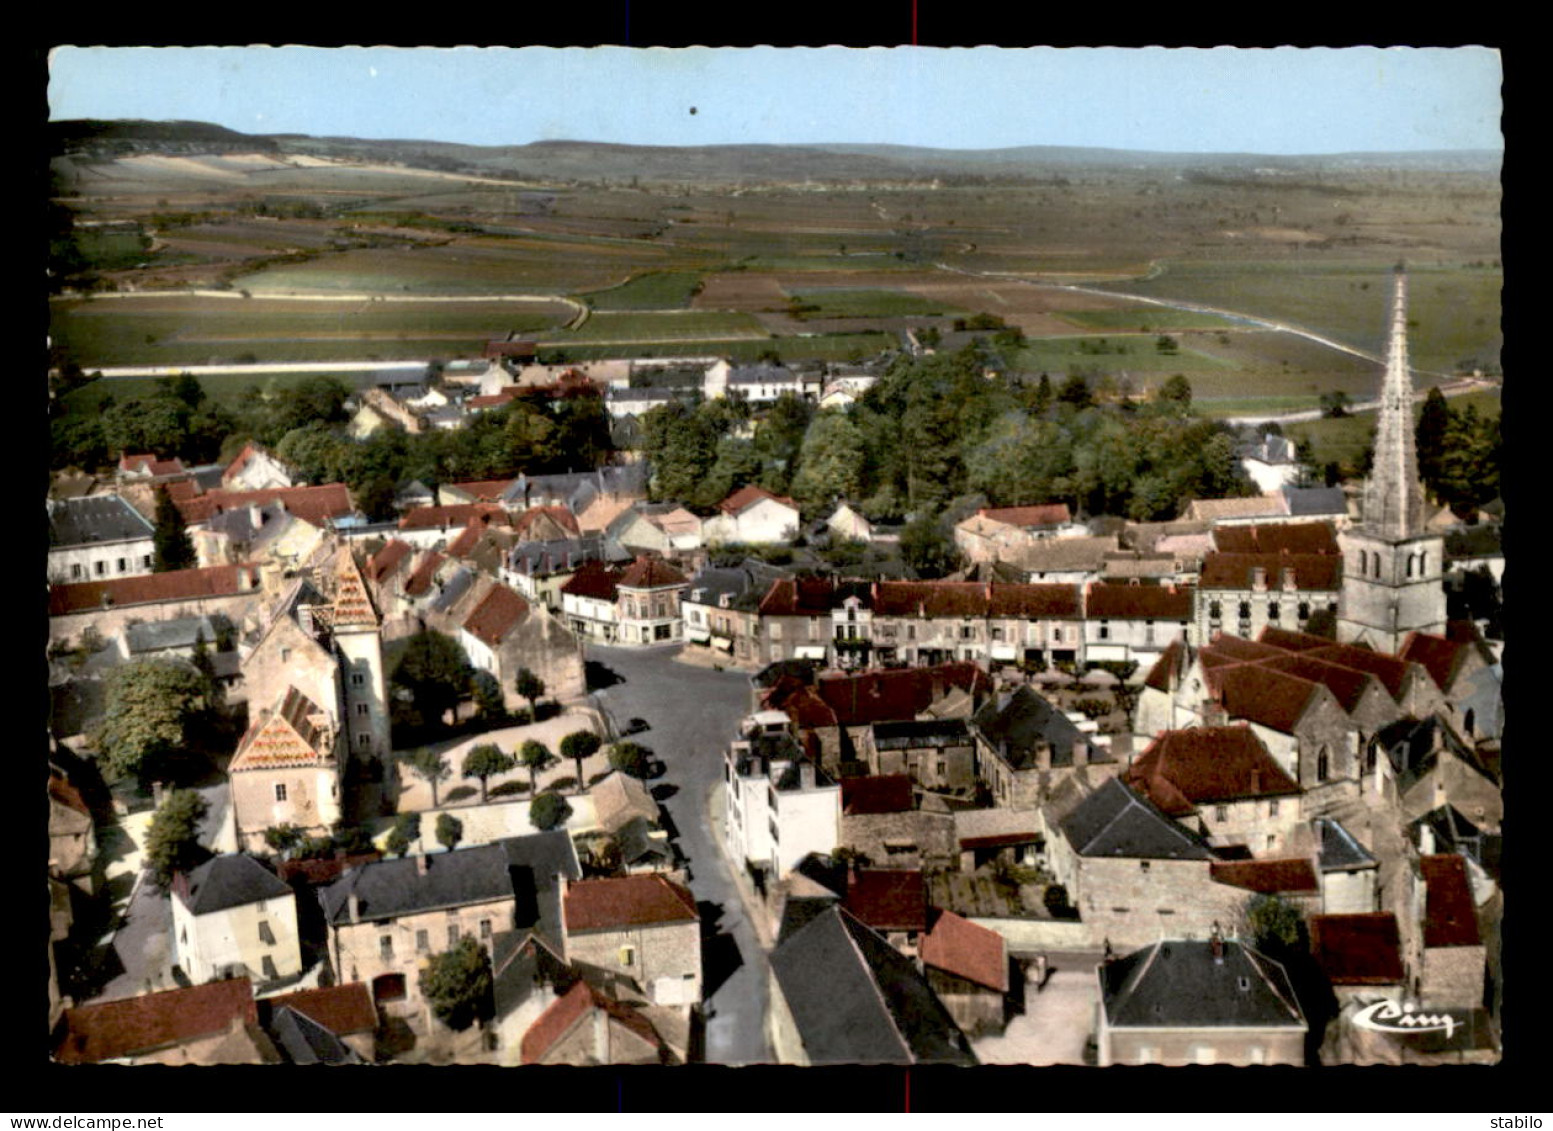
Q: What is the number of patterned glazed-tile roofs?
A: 2